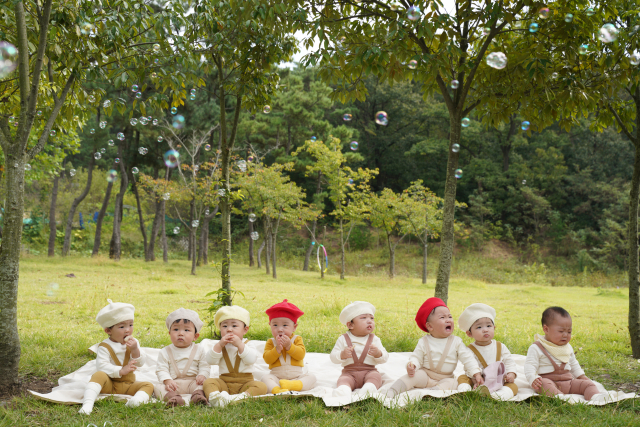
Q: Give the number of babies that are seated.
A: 8